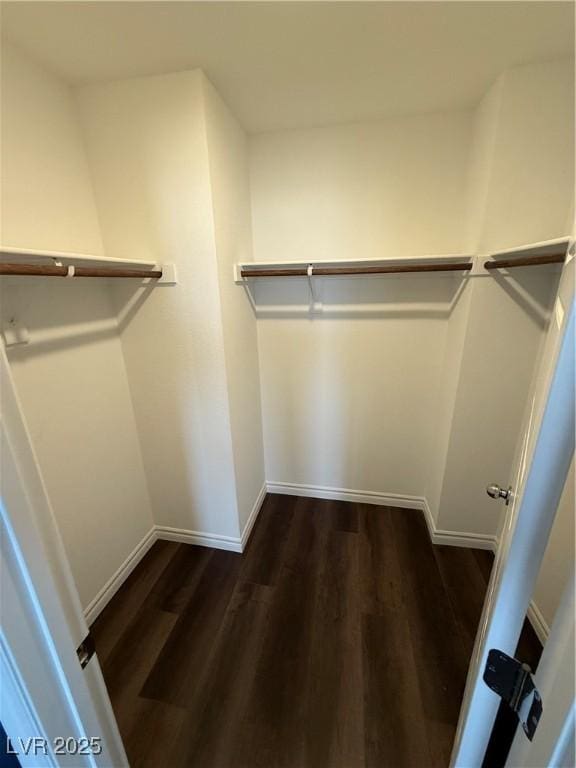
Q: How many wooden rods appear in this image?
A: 3